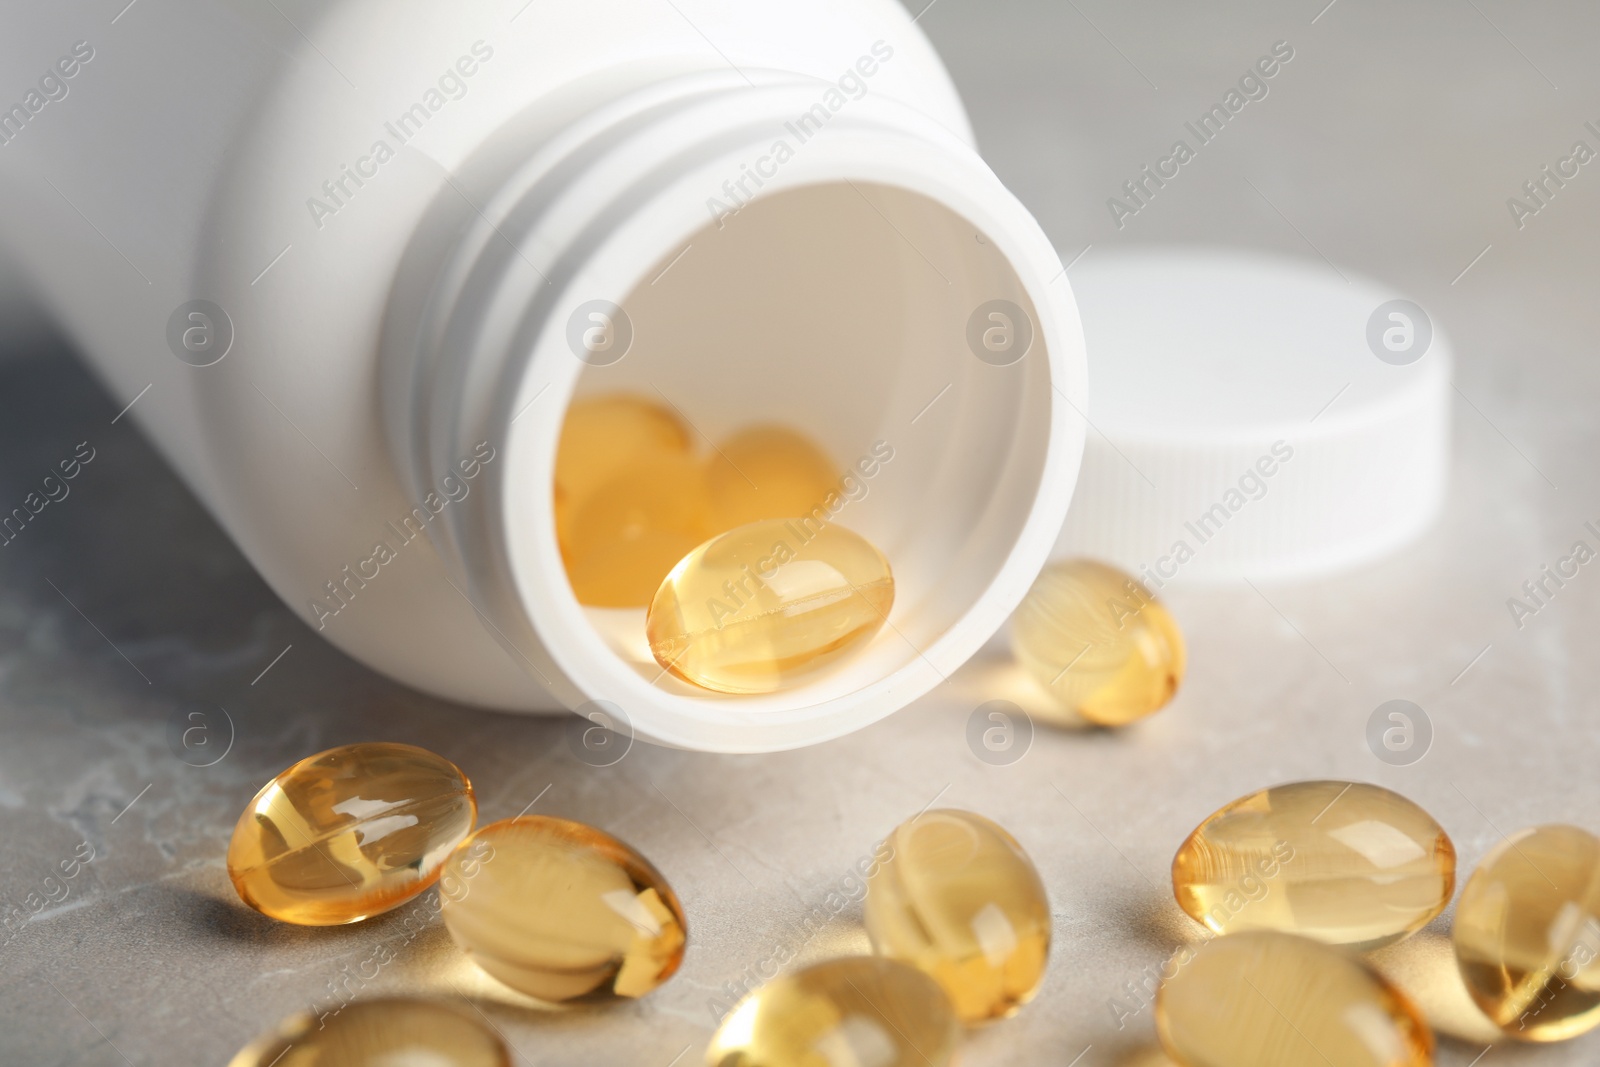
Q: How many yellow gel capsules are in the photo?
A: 13